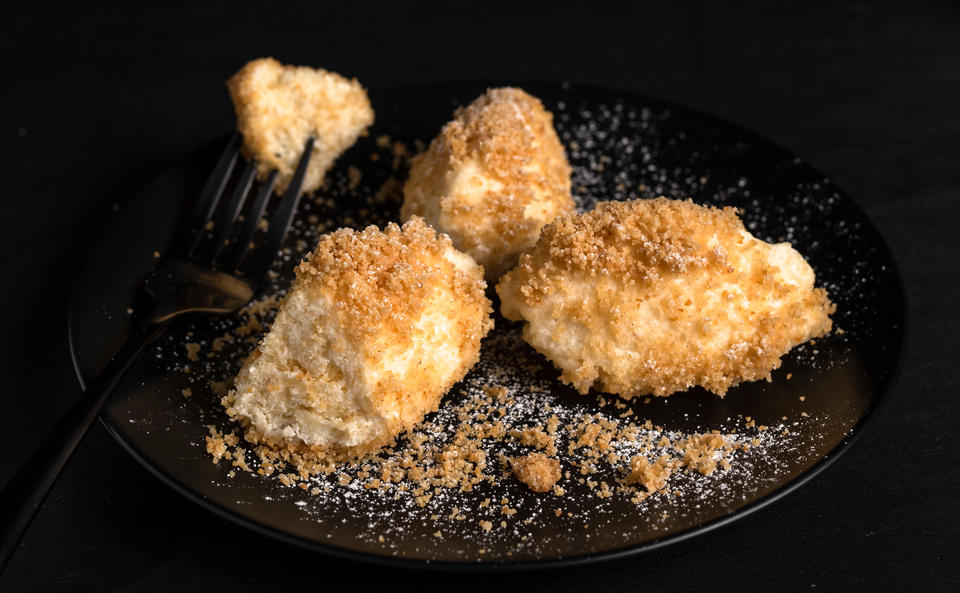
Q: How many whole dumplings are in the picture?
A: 2